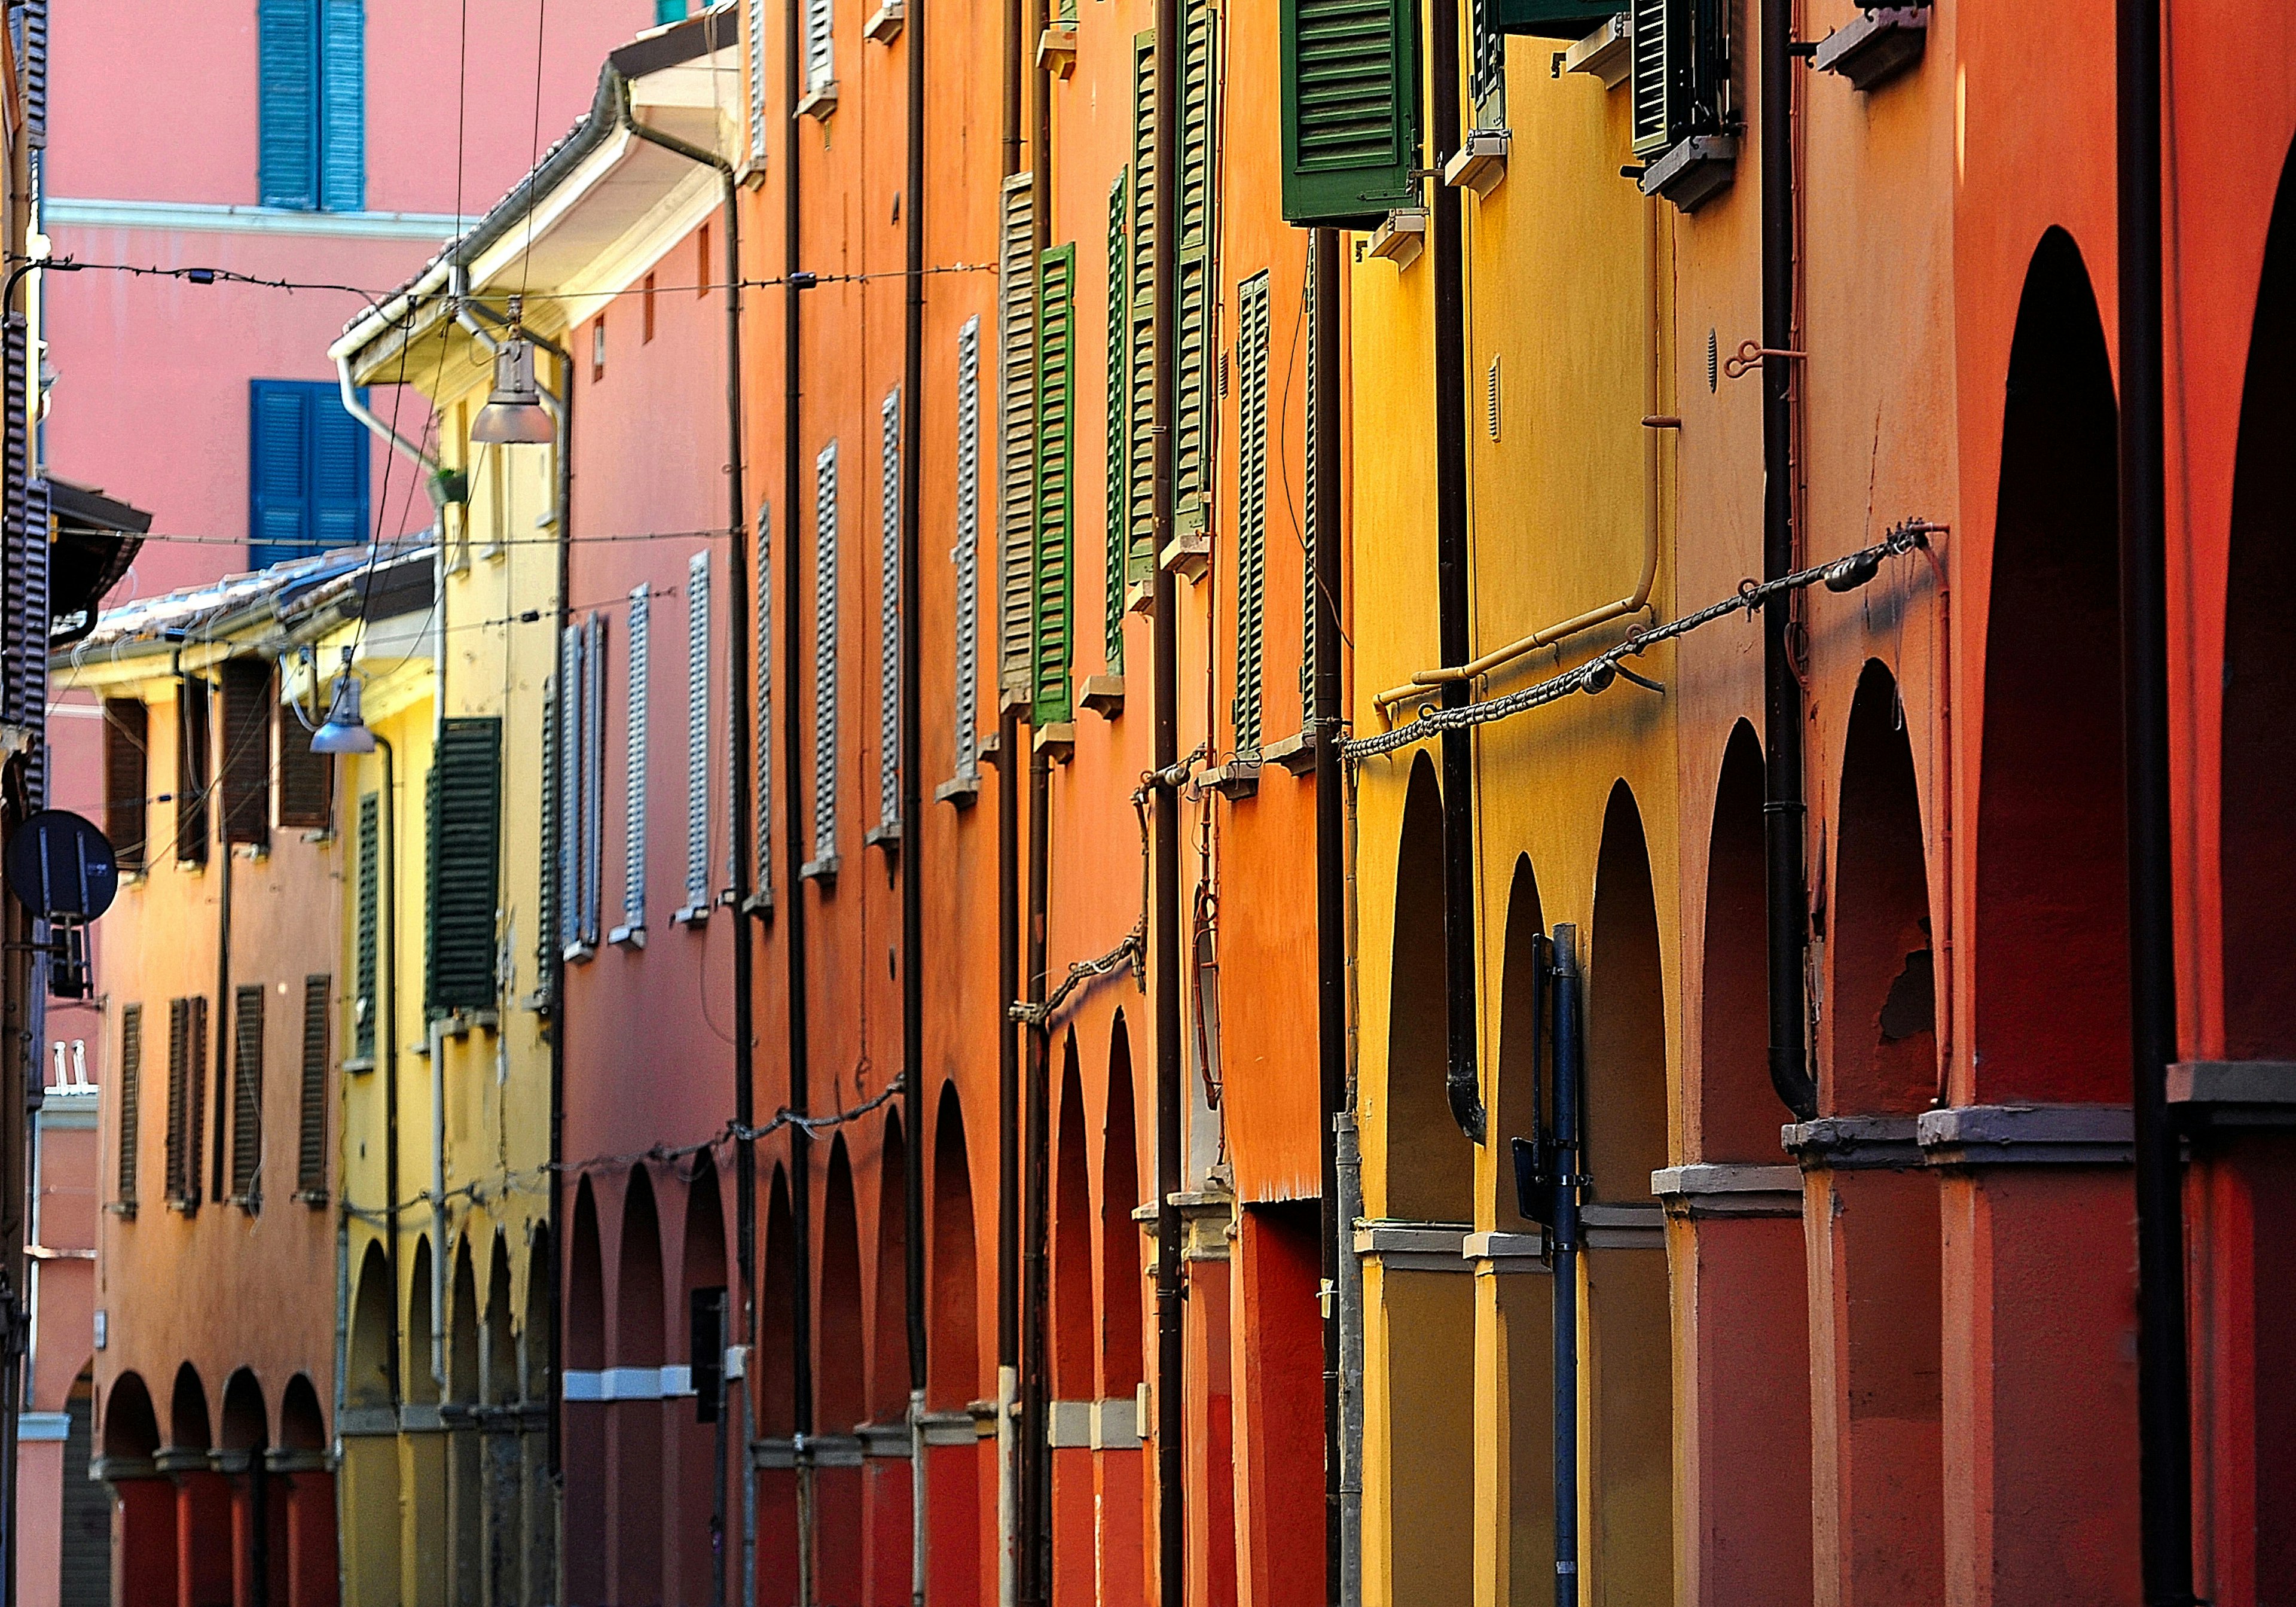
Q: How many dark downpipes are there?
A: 13